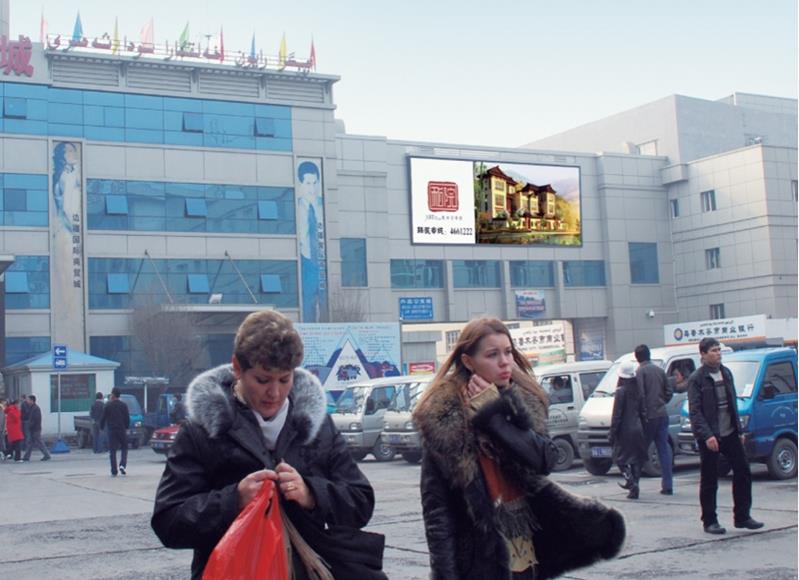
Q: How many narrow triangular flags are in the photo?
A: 9